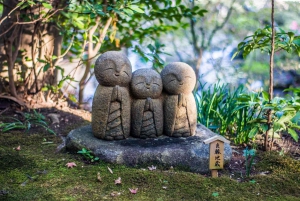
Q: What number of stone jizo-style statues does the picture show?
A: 3